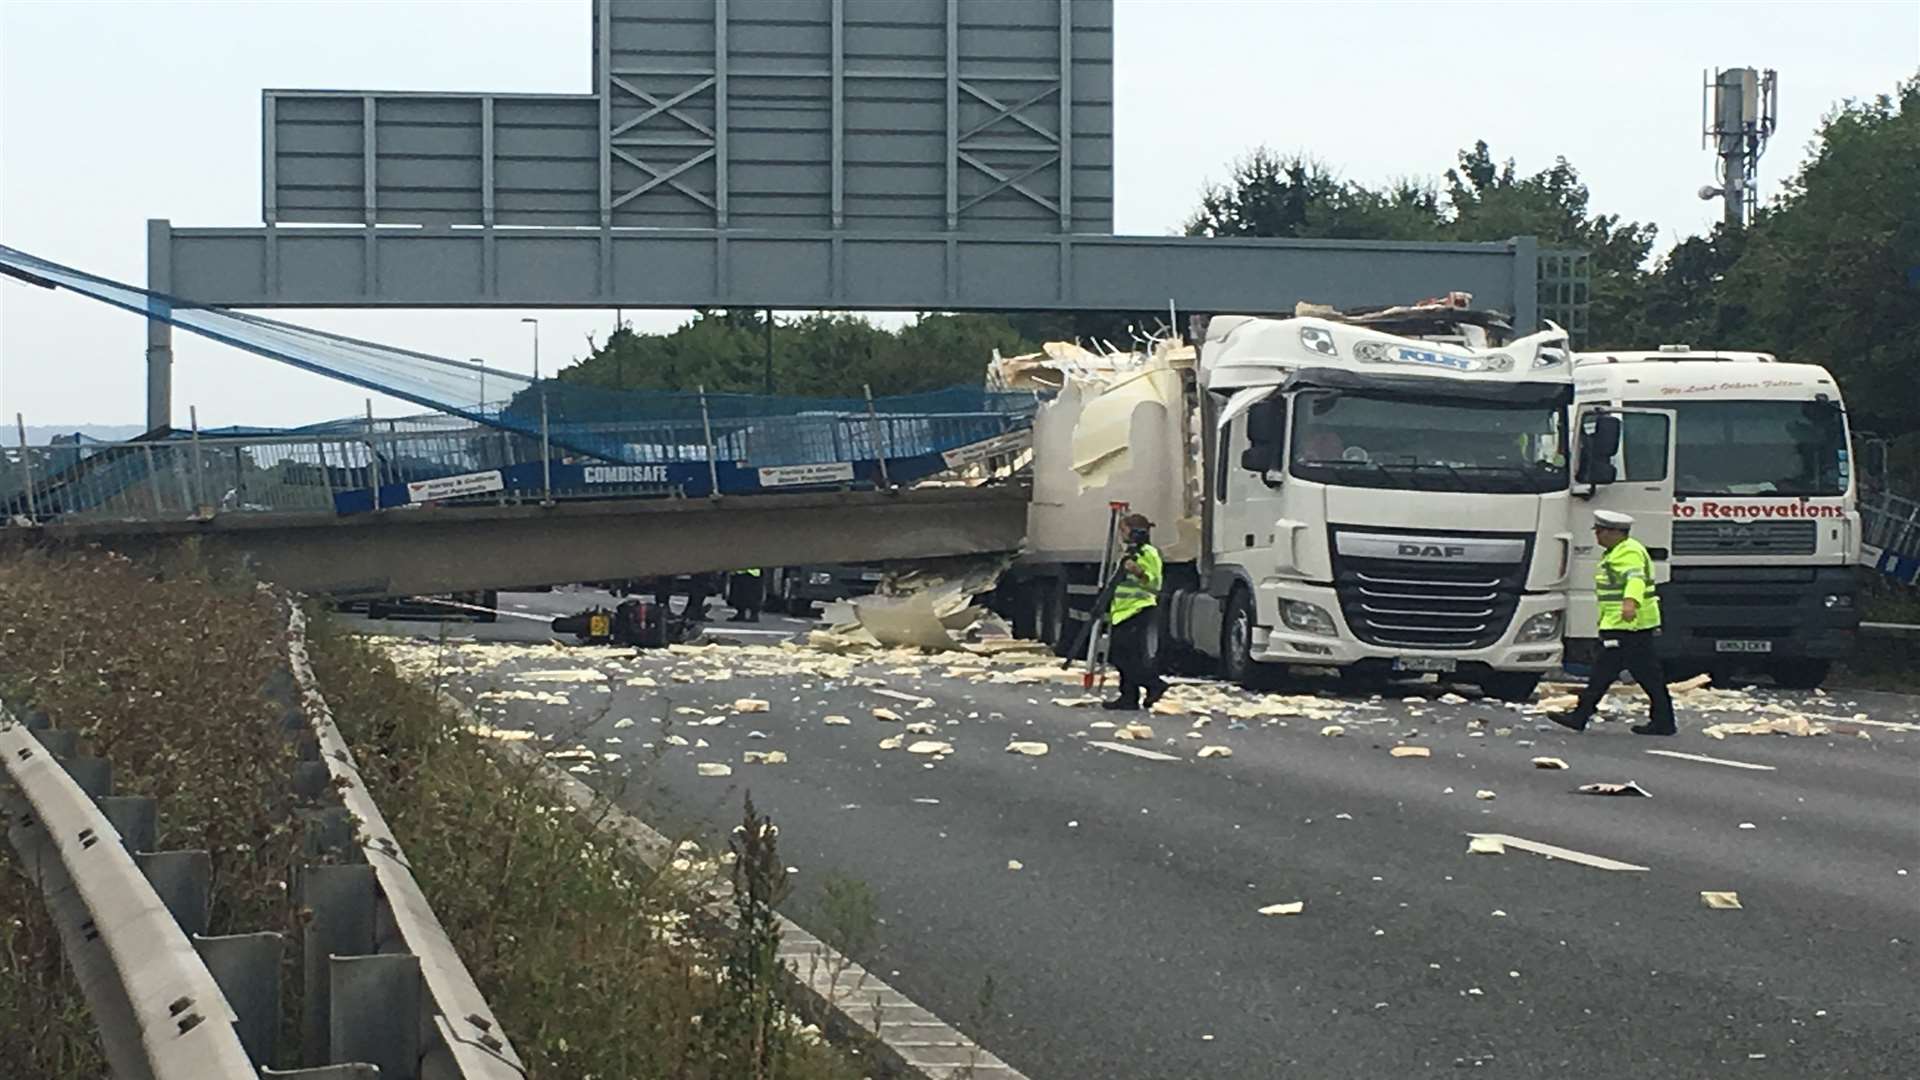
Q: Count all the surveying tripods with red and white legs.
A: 1